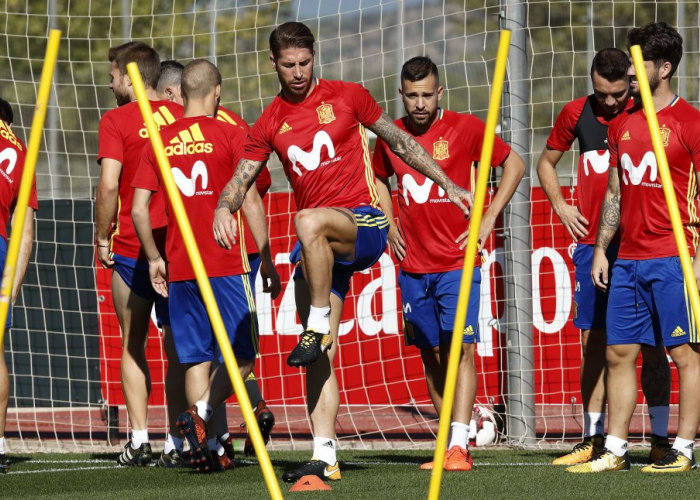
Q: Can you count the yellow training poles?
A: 4